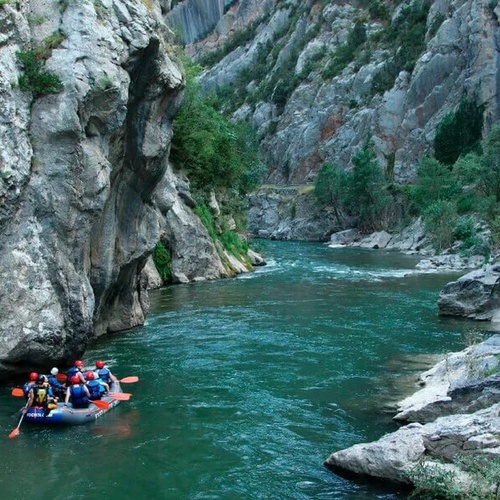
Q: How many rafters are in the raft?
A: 7